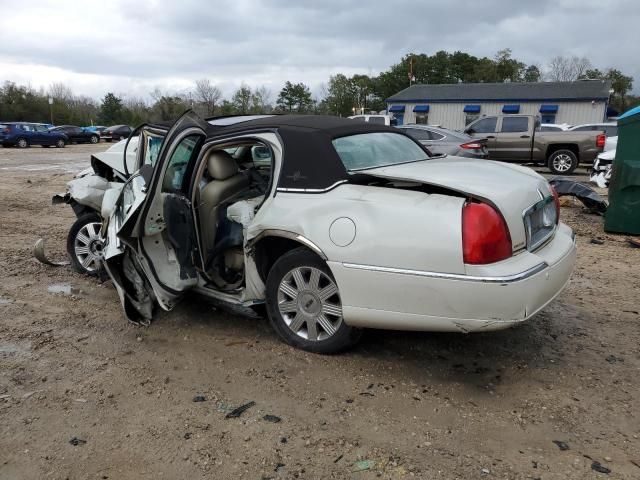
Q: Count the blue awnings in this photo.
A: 5